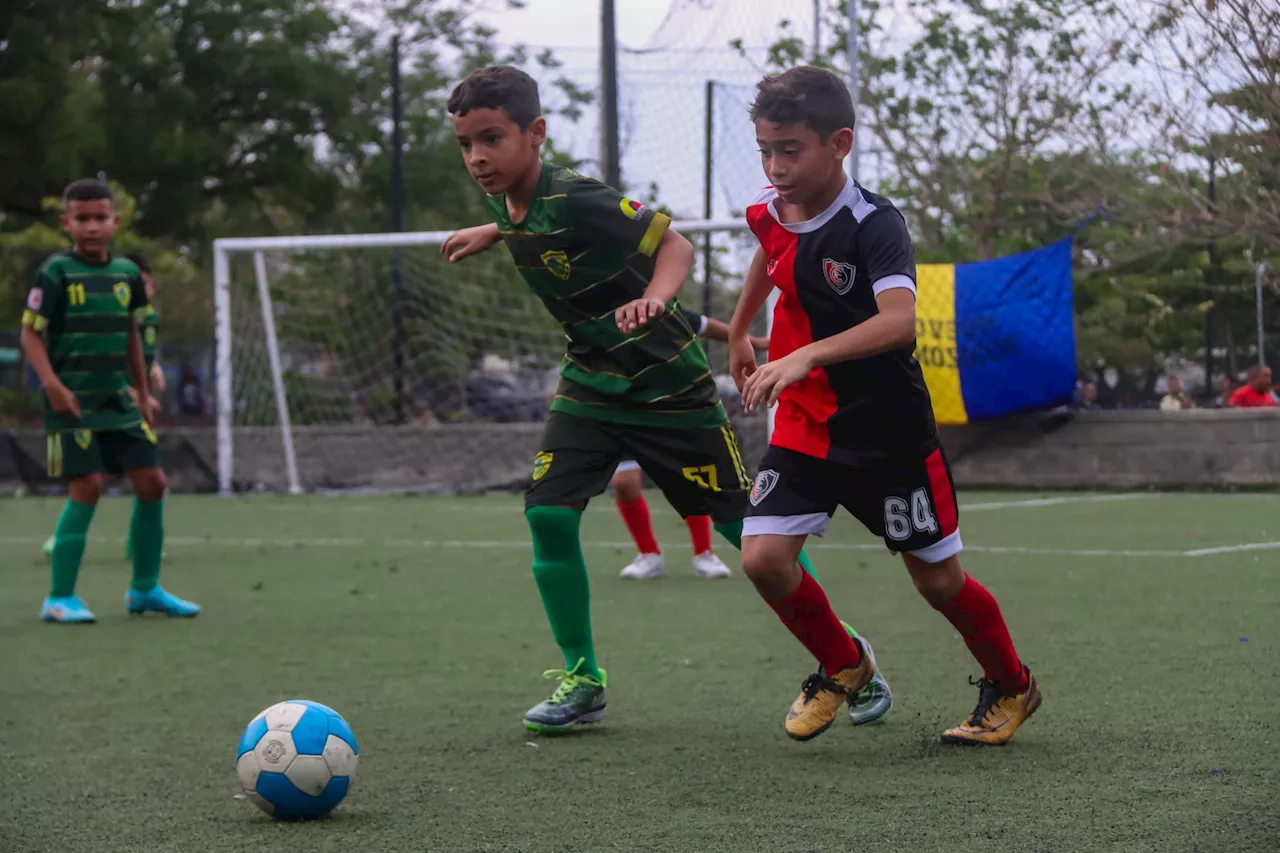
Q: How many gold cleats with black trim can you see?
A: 2